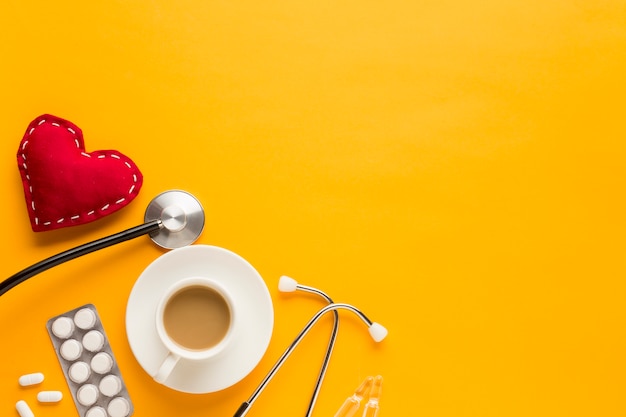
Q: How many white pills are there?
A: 13